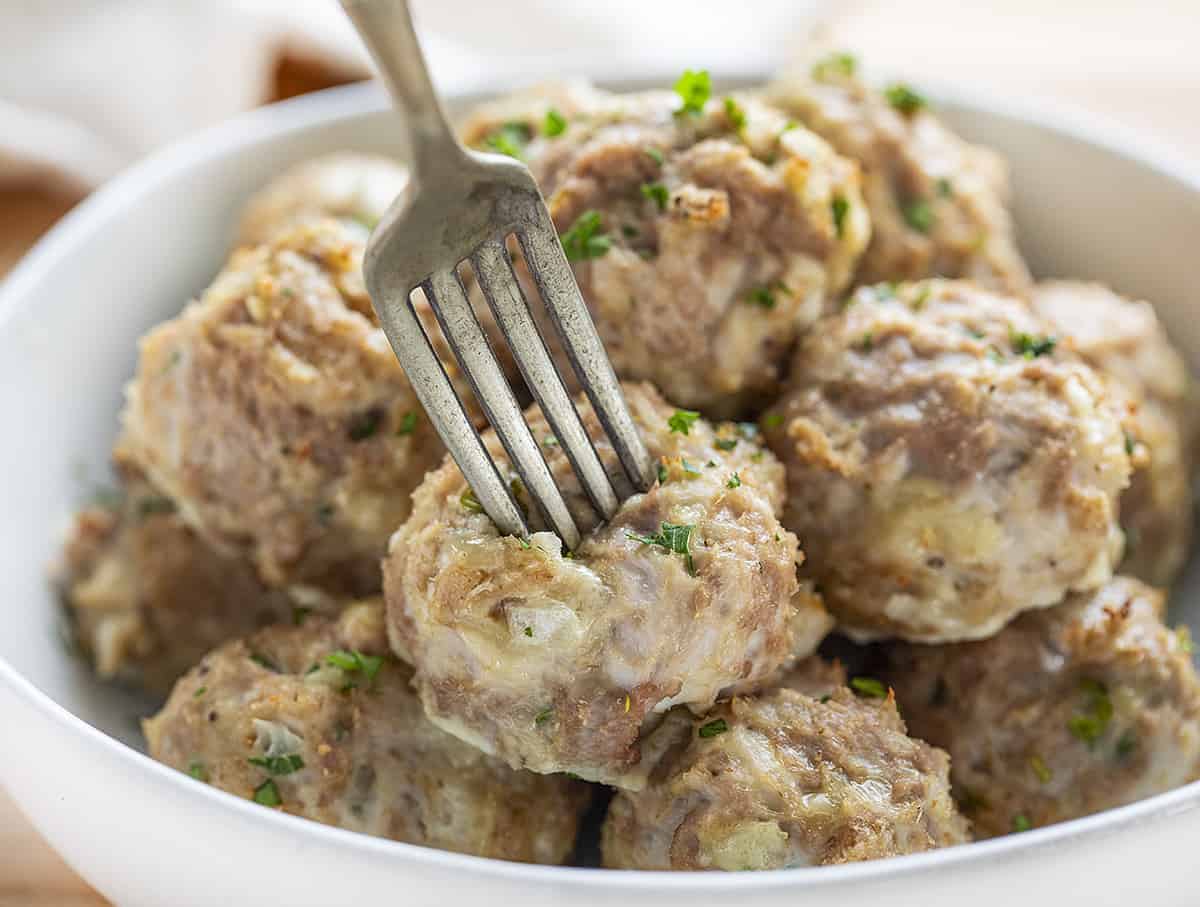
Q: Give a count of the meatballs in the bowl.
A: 11